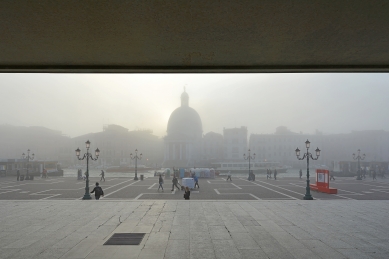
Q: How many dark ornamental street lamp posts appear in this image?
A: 6